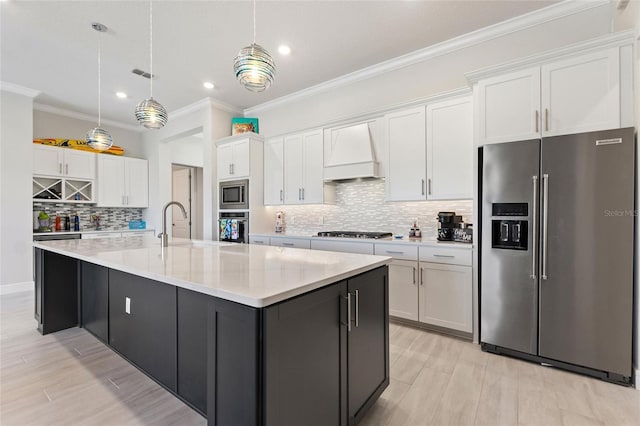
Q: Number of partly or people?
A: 0